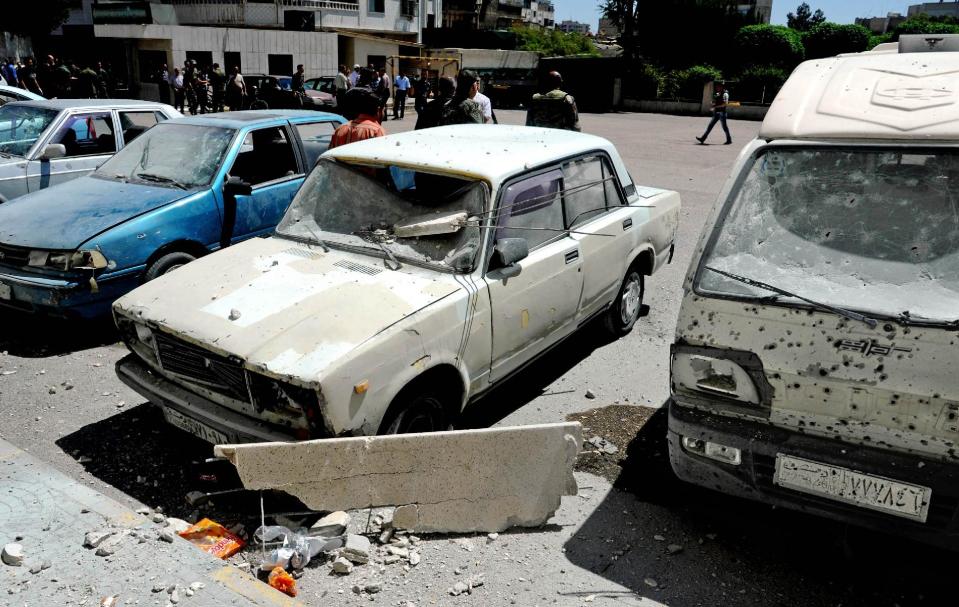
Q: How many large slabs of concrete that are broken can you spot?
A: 1